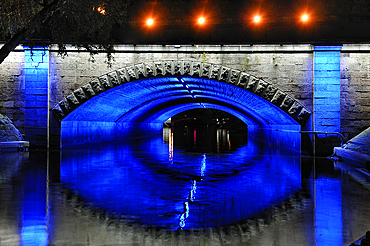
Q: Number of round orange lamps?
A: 4